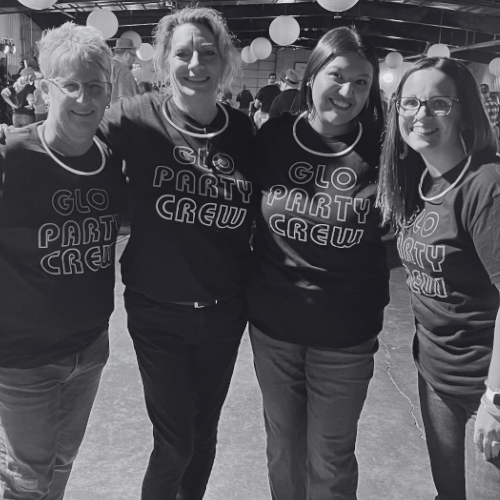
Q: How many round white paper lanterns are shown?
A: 11